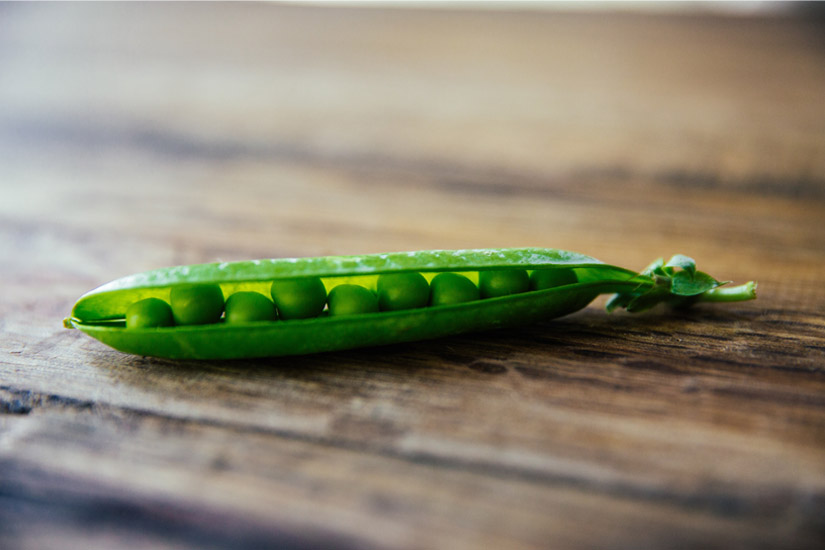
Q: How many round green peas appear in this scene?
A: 9